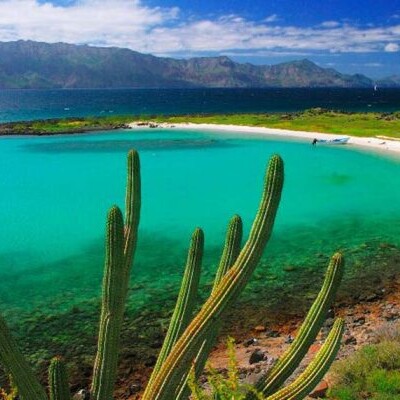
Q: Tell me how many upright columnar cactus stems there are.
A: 9